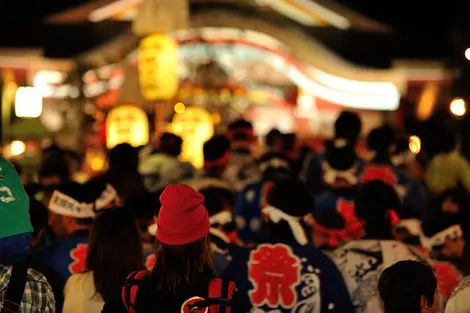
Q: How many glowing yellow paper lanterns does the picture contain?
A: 3